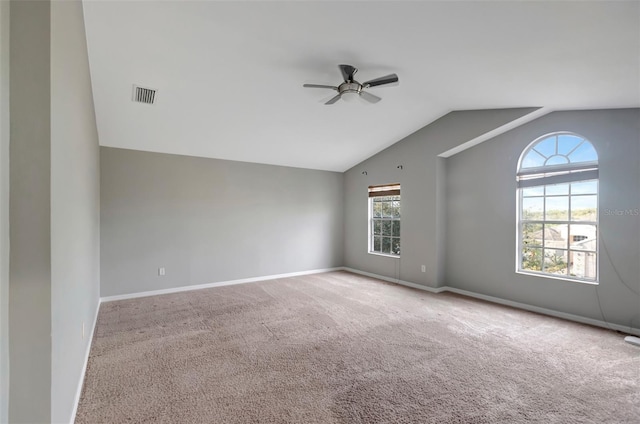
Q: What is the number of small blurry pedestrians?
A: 0